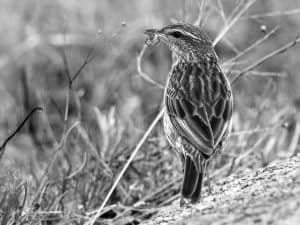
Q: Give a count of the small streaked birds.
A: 1